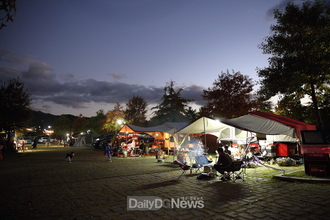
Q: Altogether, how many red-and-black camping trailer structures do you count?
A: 1